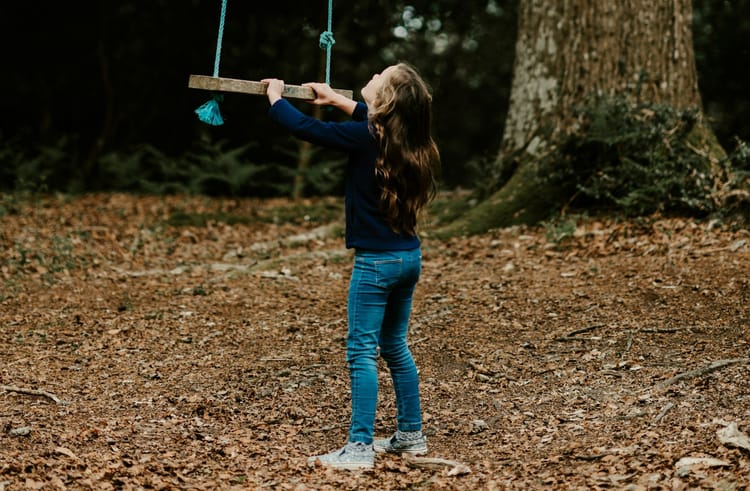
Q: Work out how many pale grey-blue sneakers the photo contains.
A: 2